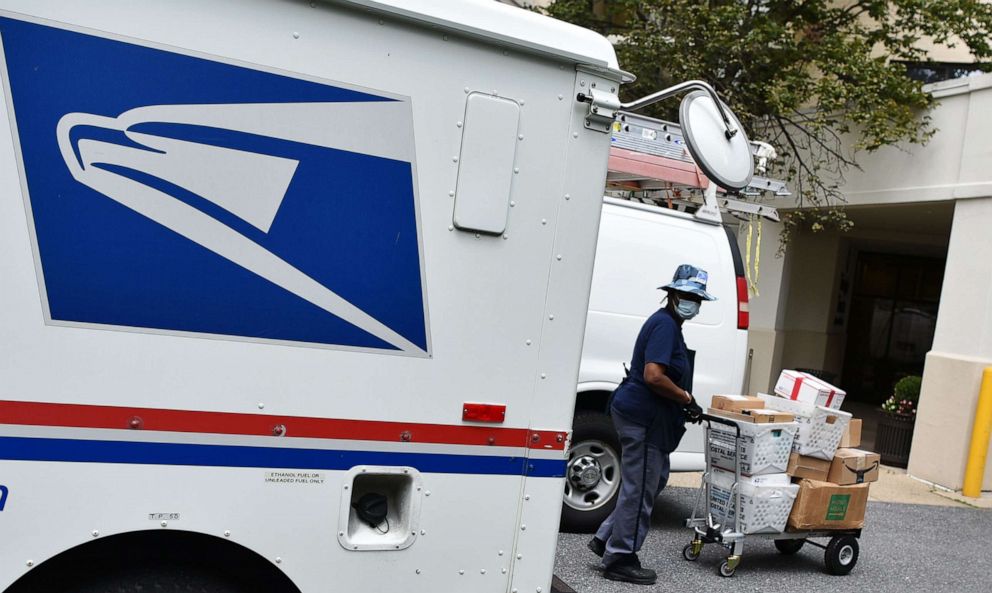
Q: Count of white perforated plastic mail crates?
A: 3